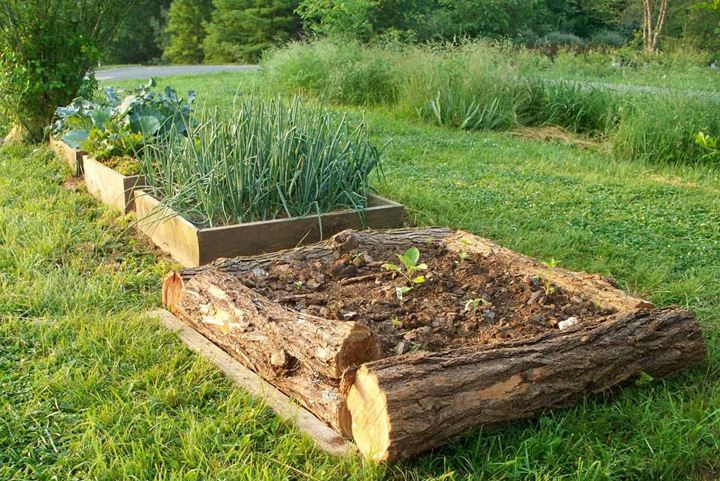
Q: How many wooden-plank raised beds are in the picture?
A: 3